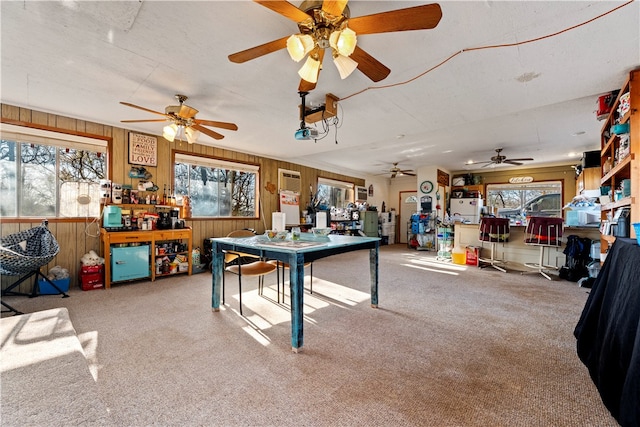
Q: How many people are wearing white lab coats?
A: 0